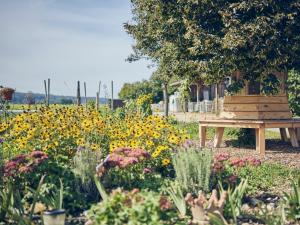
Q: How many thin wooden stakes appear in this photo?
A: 7